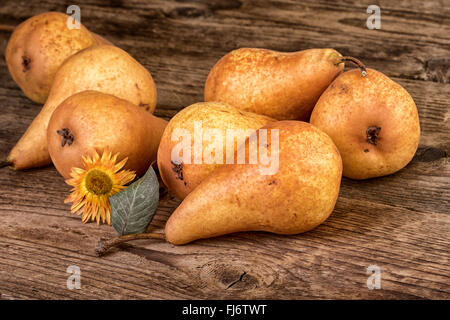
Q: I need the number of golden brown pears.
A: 7